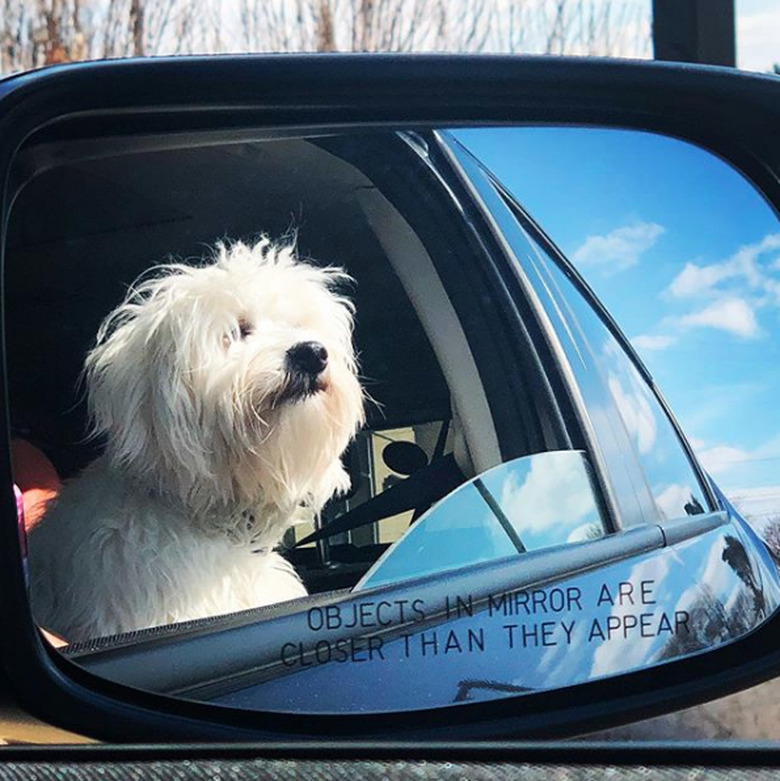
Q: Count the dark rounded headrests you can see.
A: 1